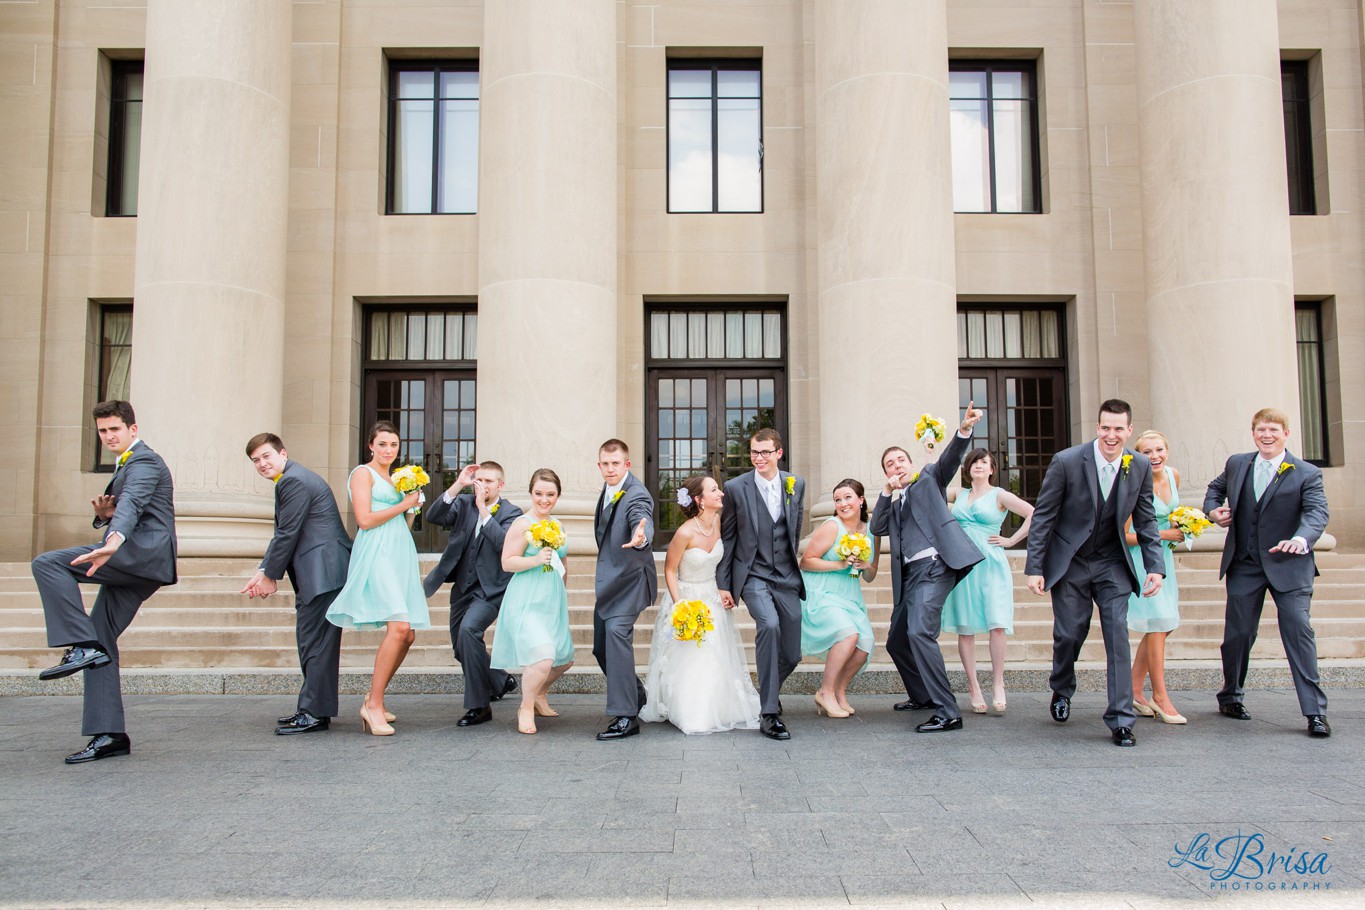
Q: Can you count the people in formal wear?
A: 14